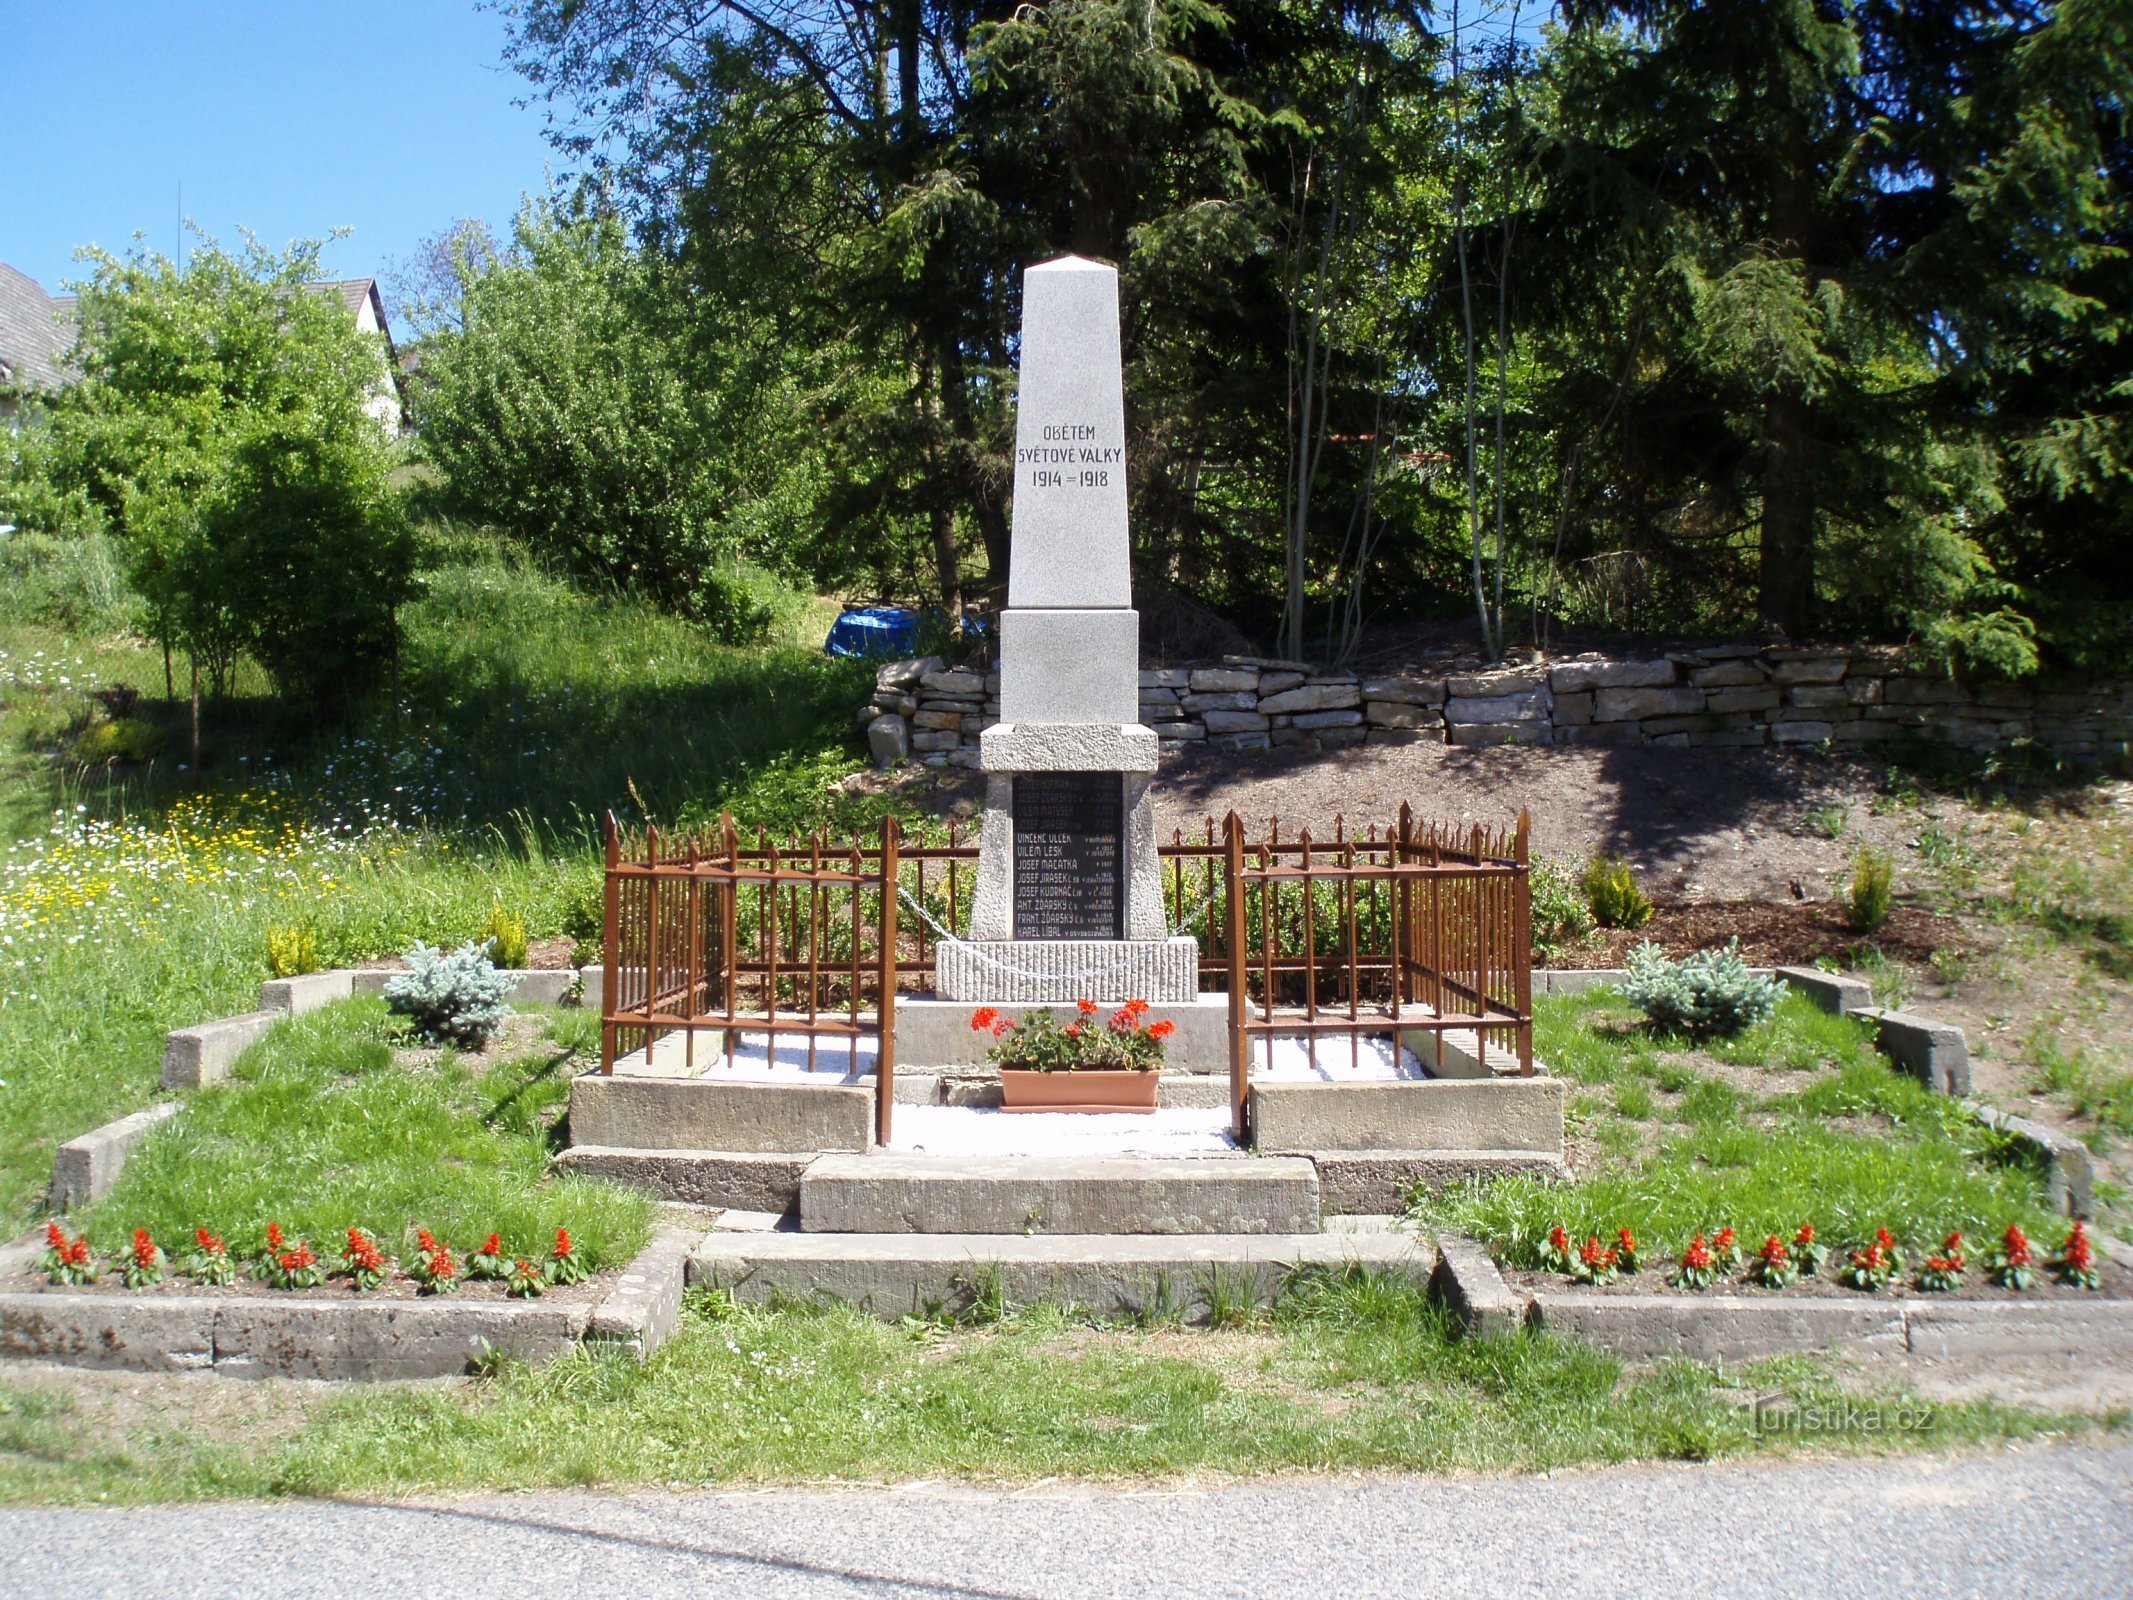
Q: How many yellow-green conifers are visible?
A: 4